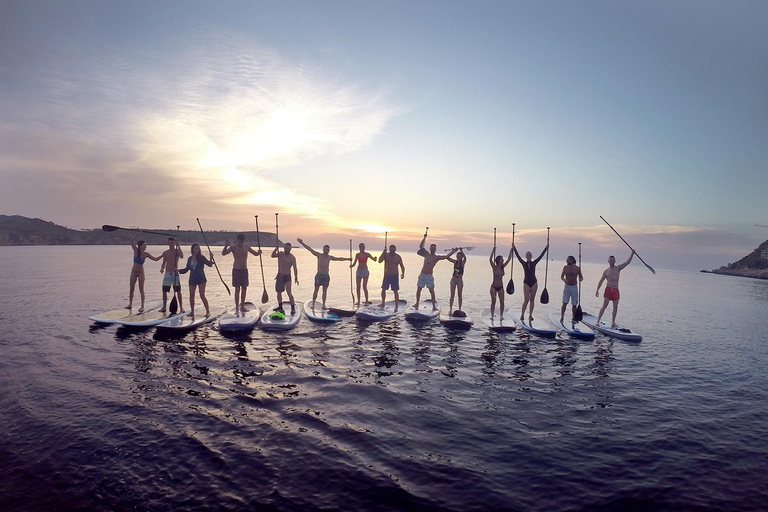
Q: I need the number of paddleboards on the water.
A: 14